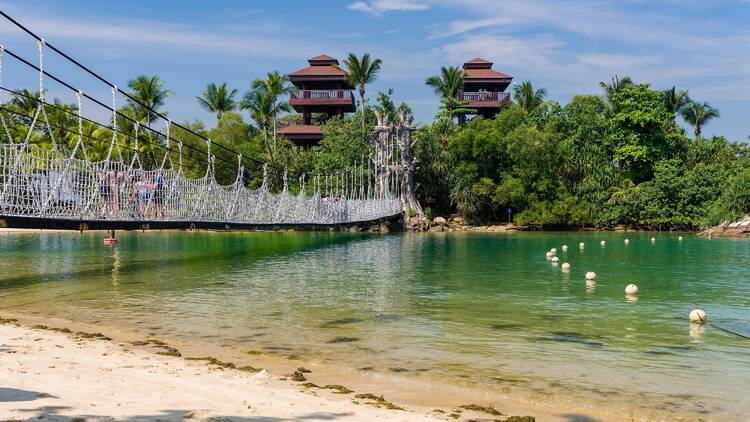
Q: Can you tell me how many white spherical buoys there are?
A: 13